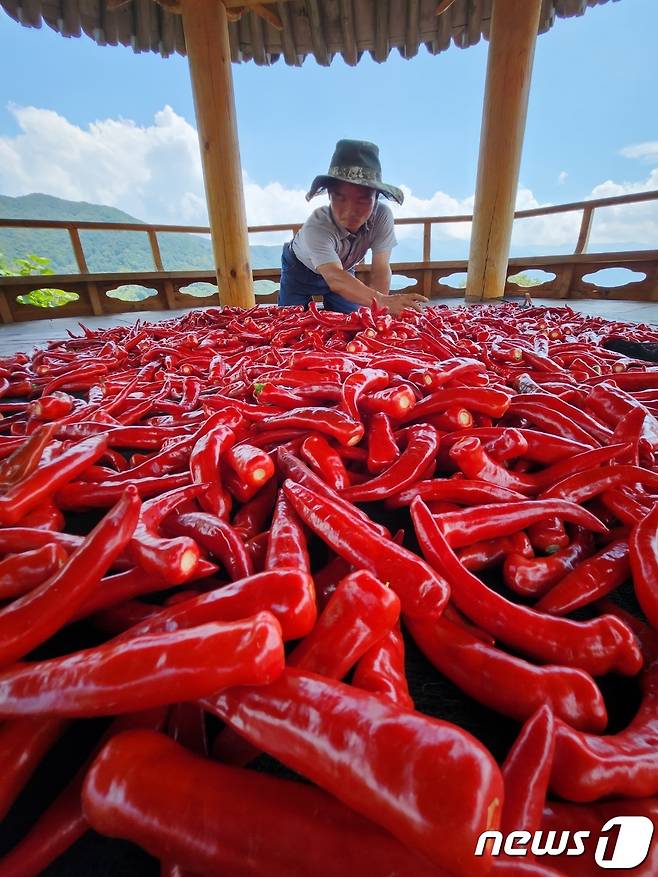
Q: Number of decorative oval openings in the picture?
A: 8